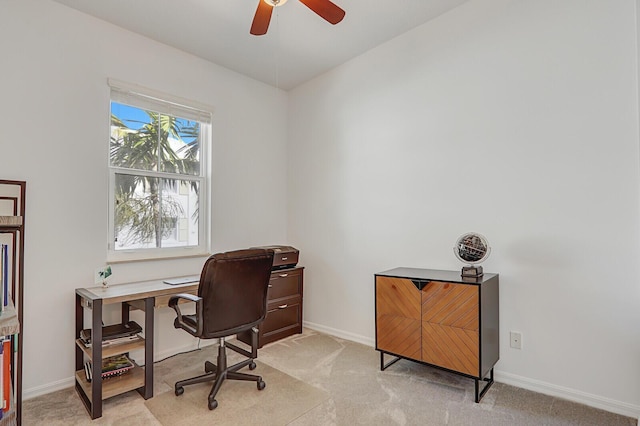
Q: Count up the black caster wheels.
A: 5